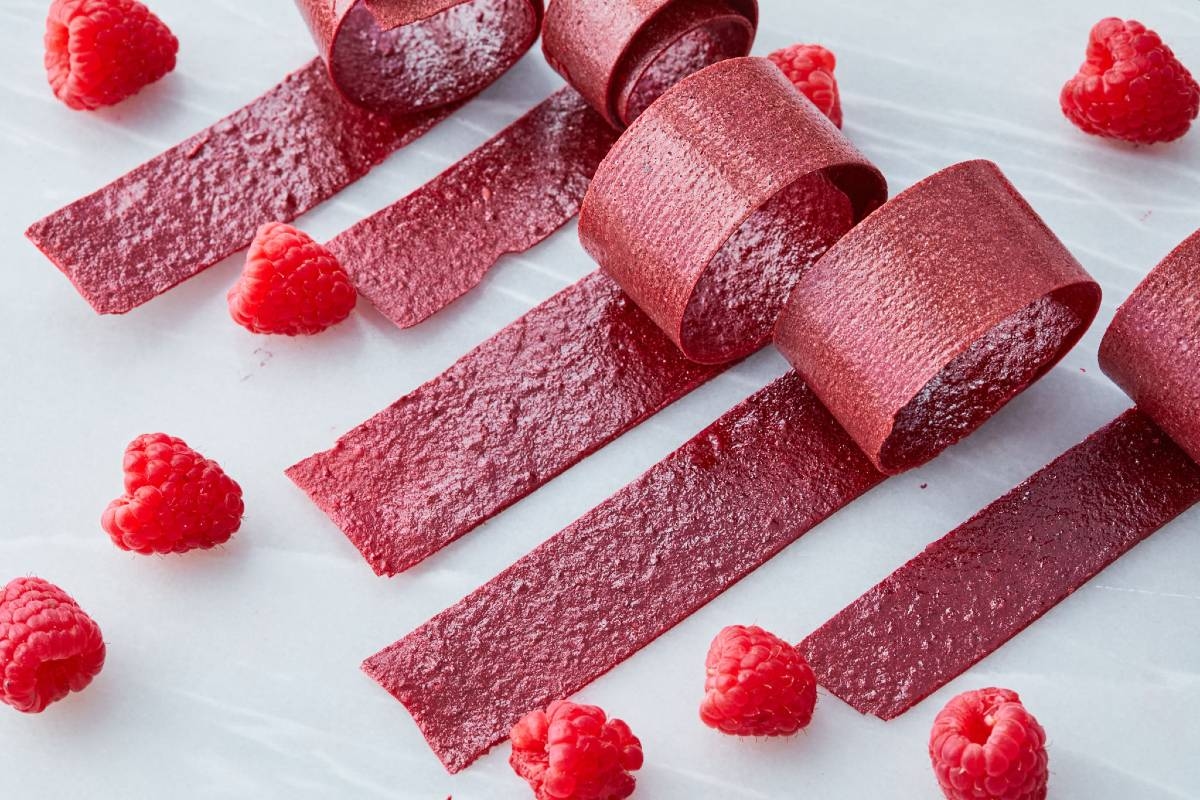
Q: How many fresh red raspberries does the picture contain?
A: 9